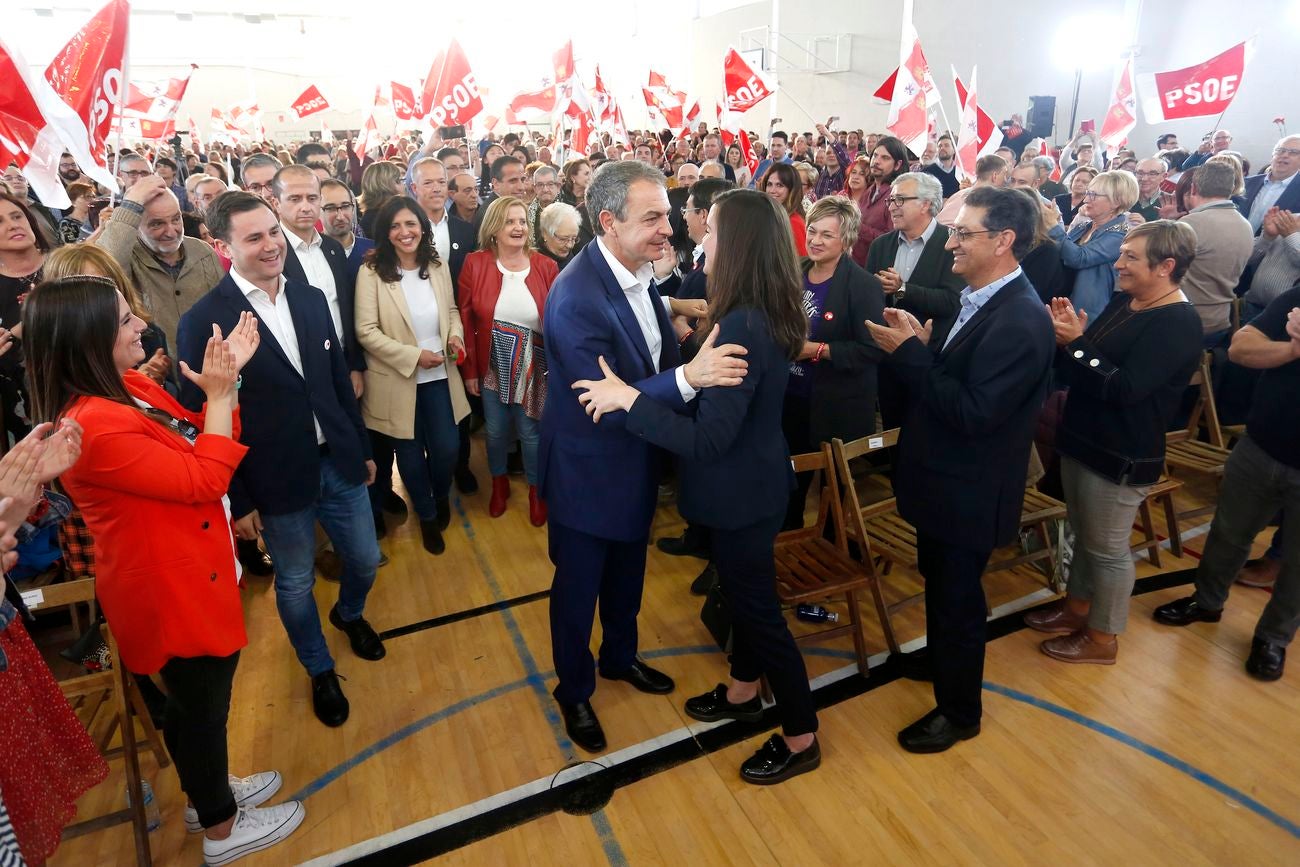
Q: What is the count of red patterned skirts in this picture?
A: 1